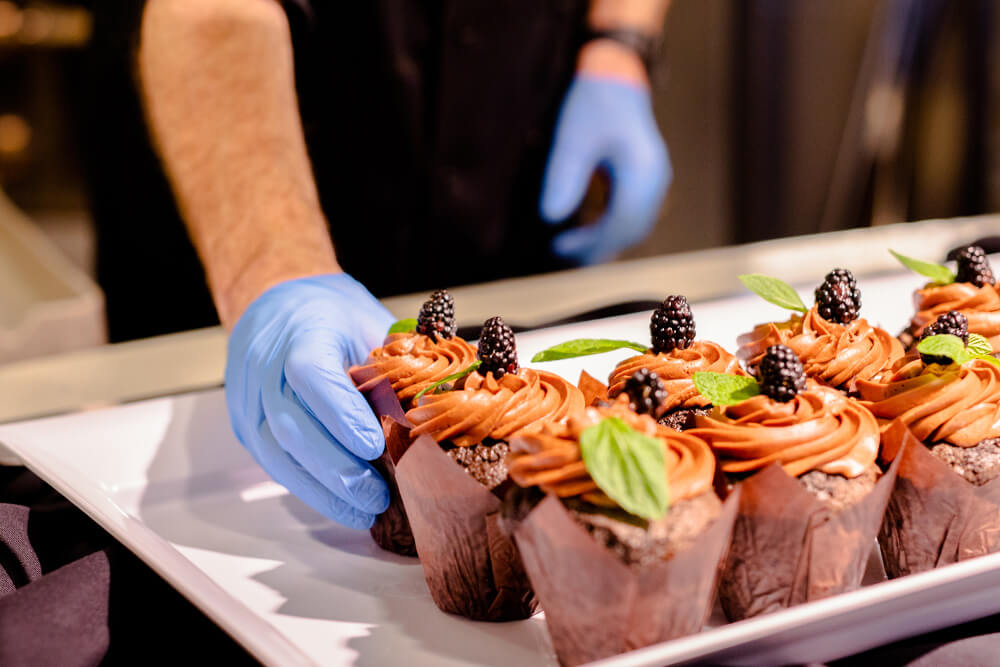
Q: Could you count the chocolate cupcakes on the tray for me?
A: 8